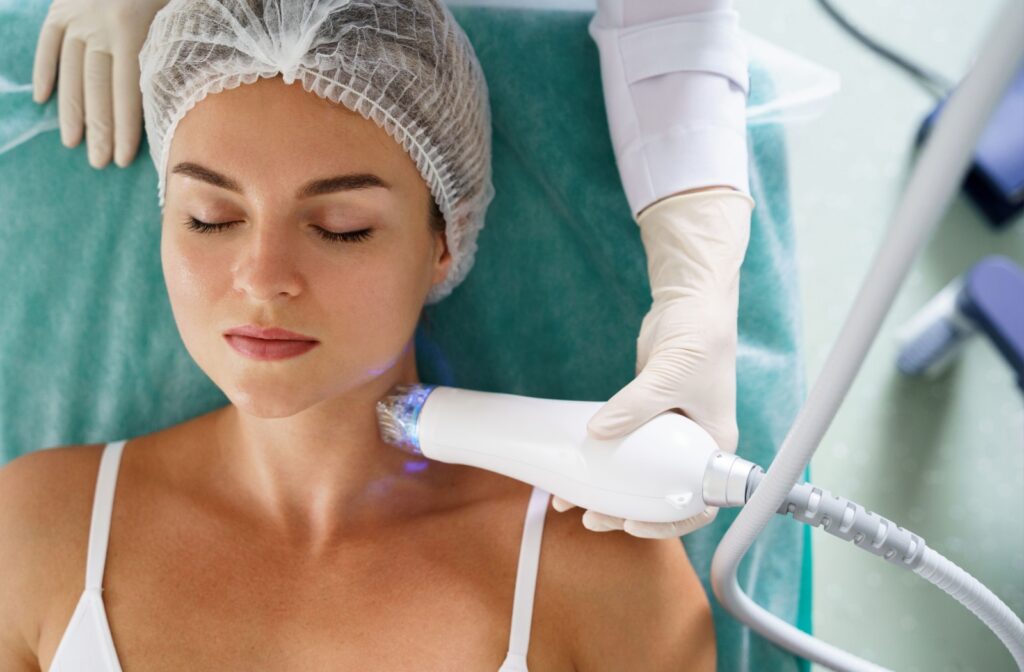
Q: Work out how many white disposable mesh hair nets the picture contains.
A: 1